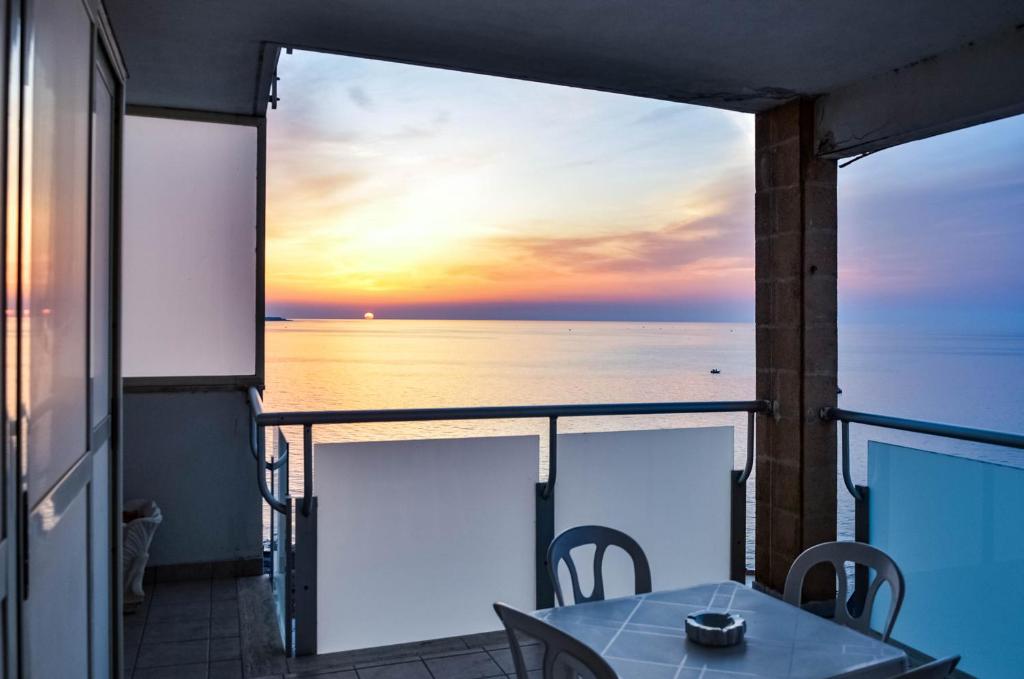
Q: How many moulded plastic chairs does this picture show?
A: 4